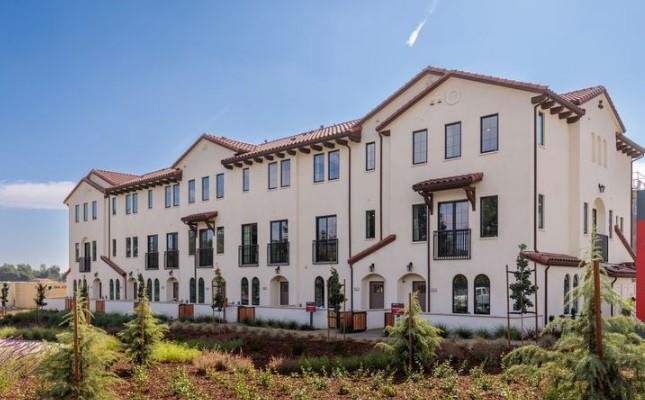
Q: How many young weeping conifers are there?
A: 4